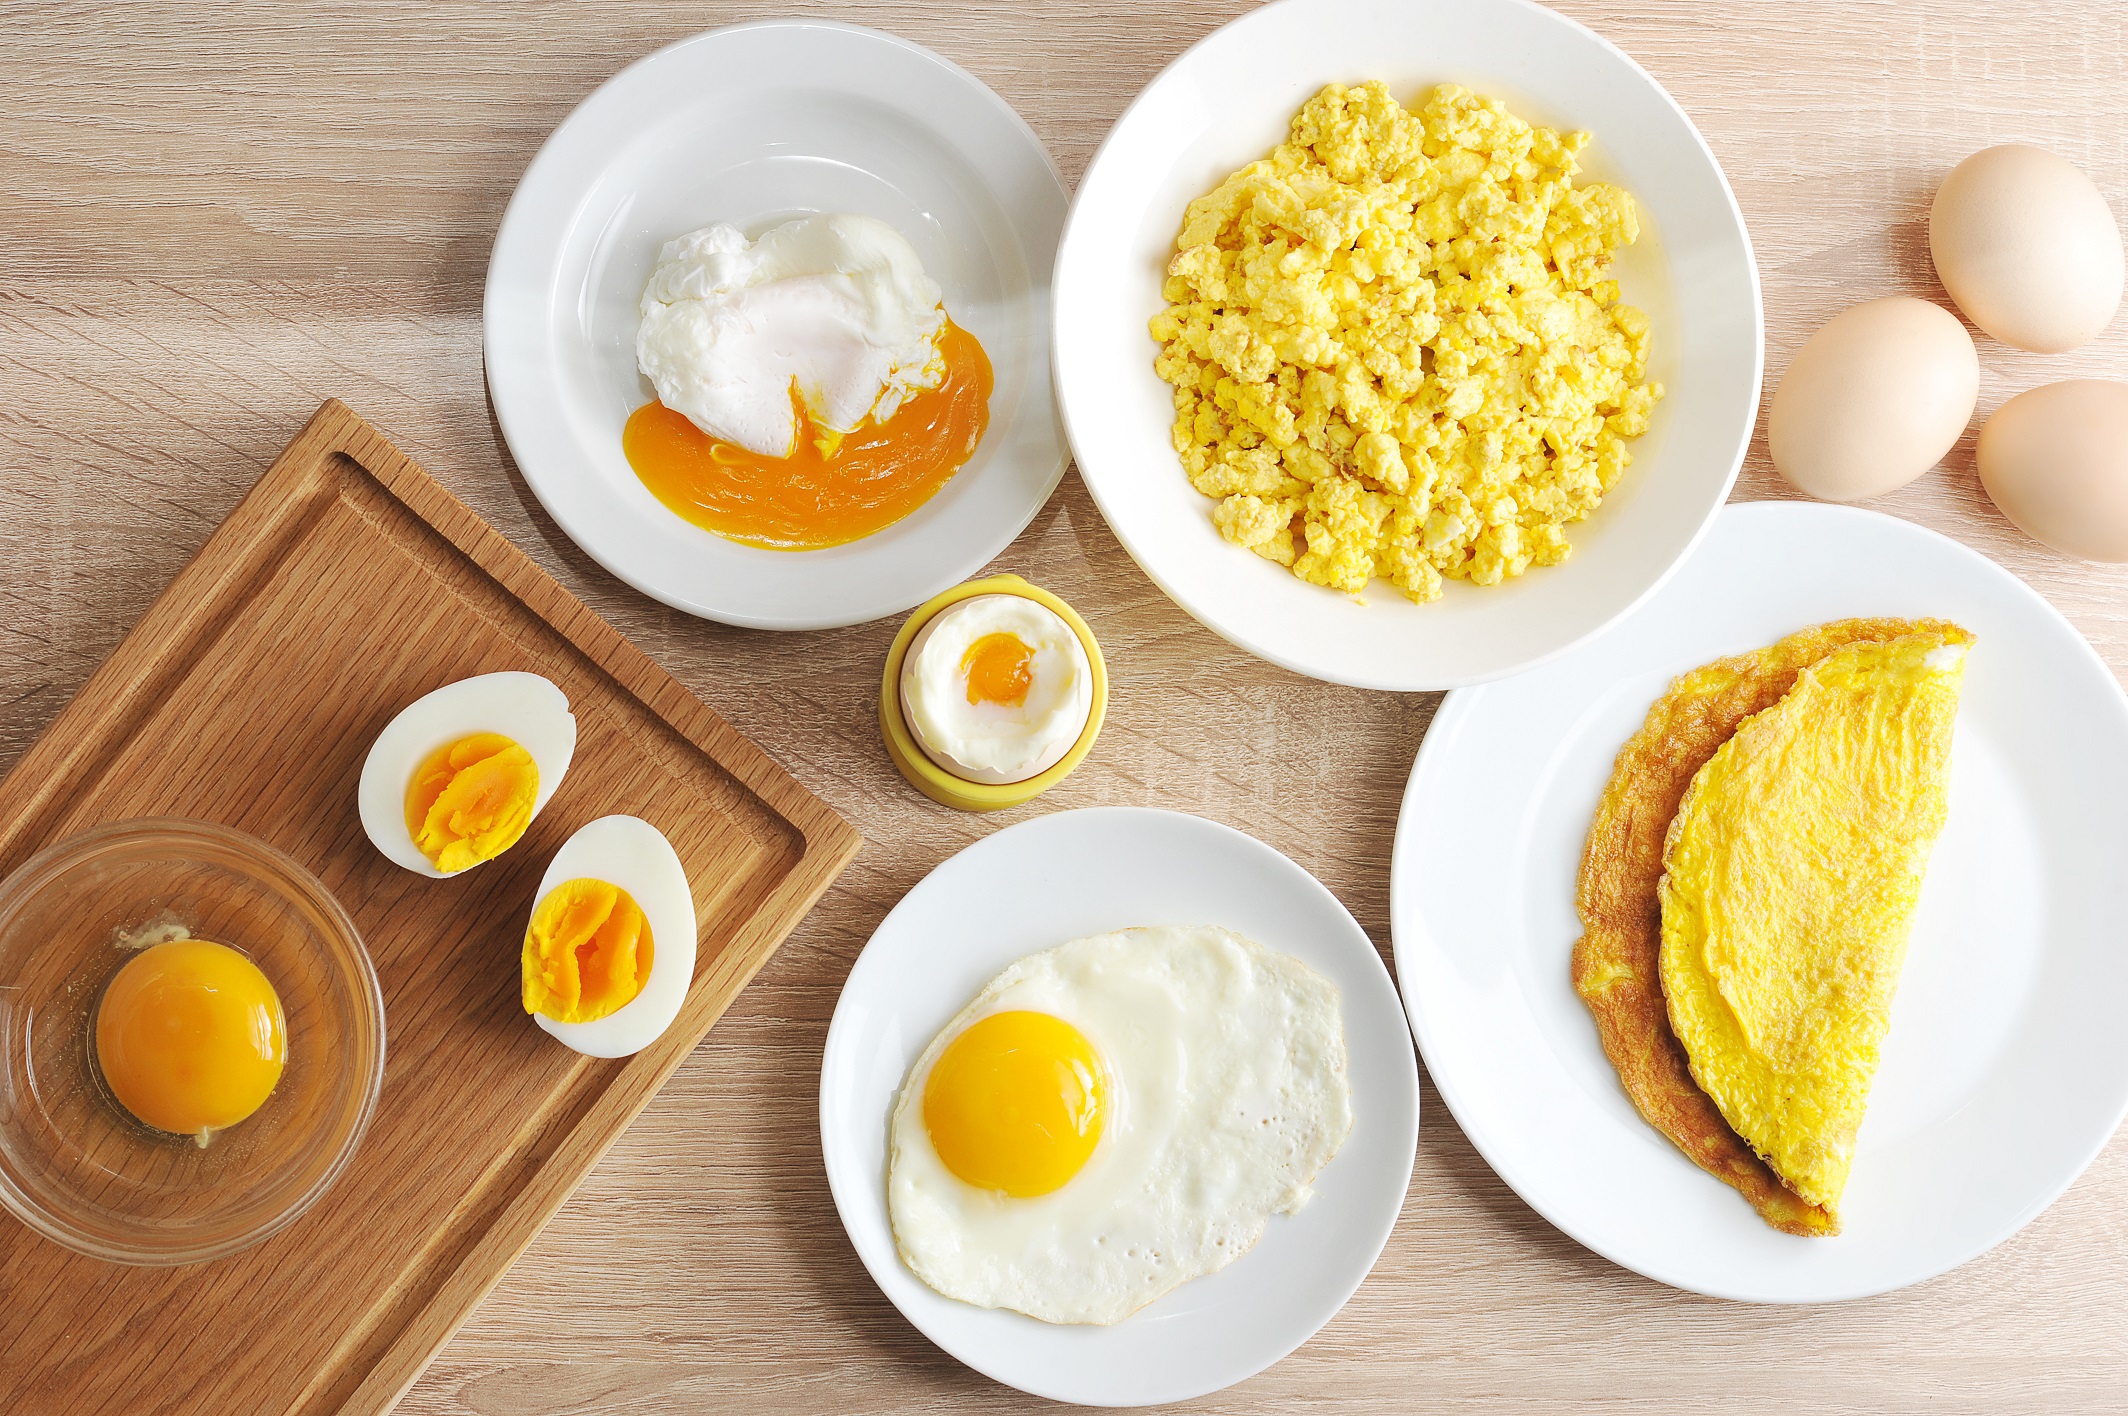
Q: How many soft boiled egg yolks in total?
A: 1